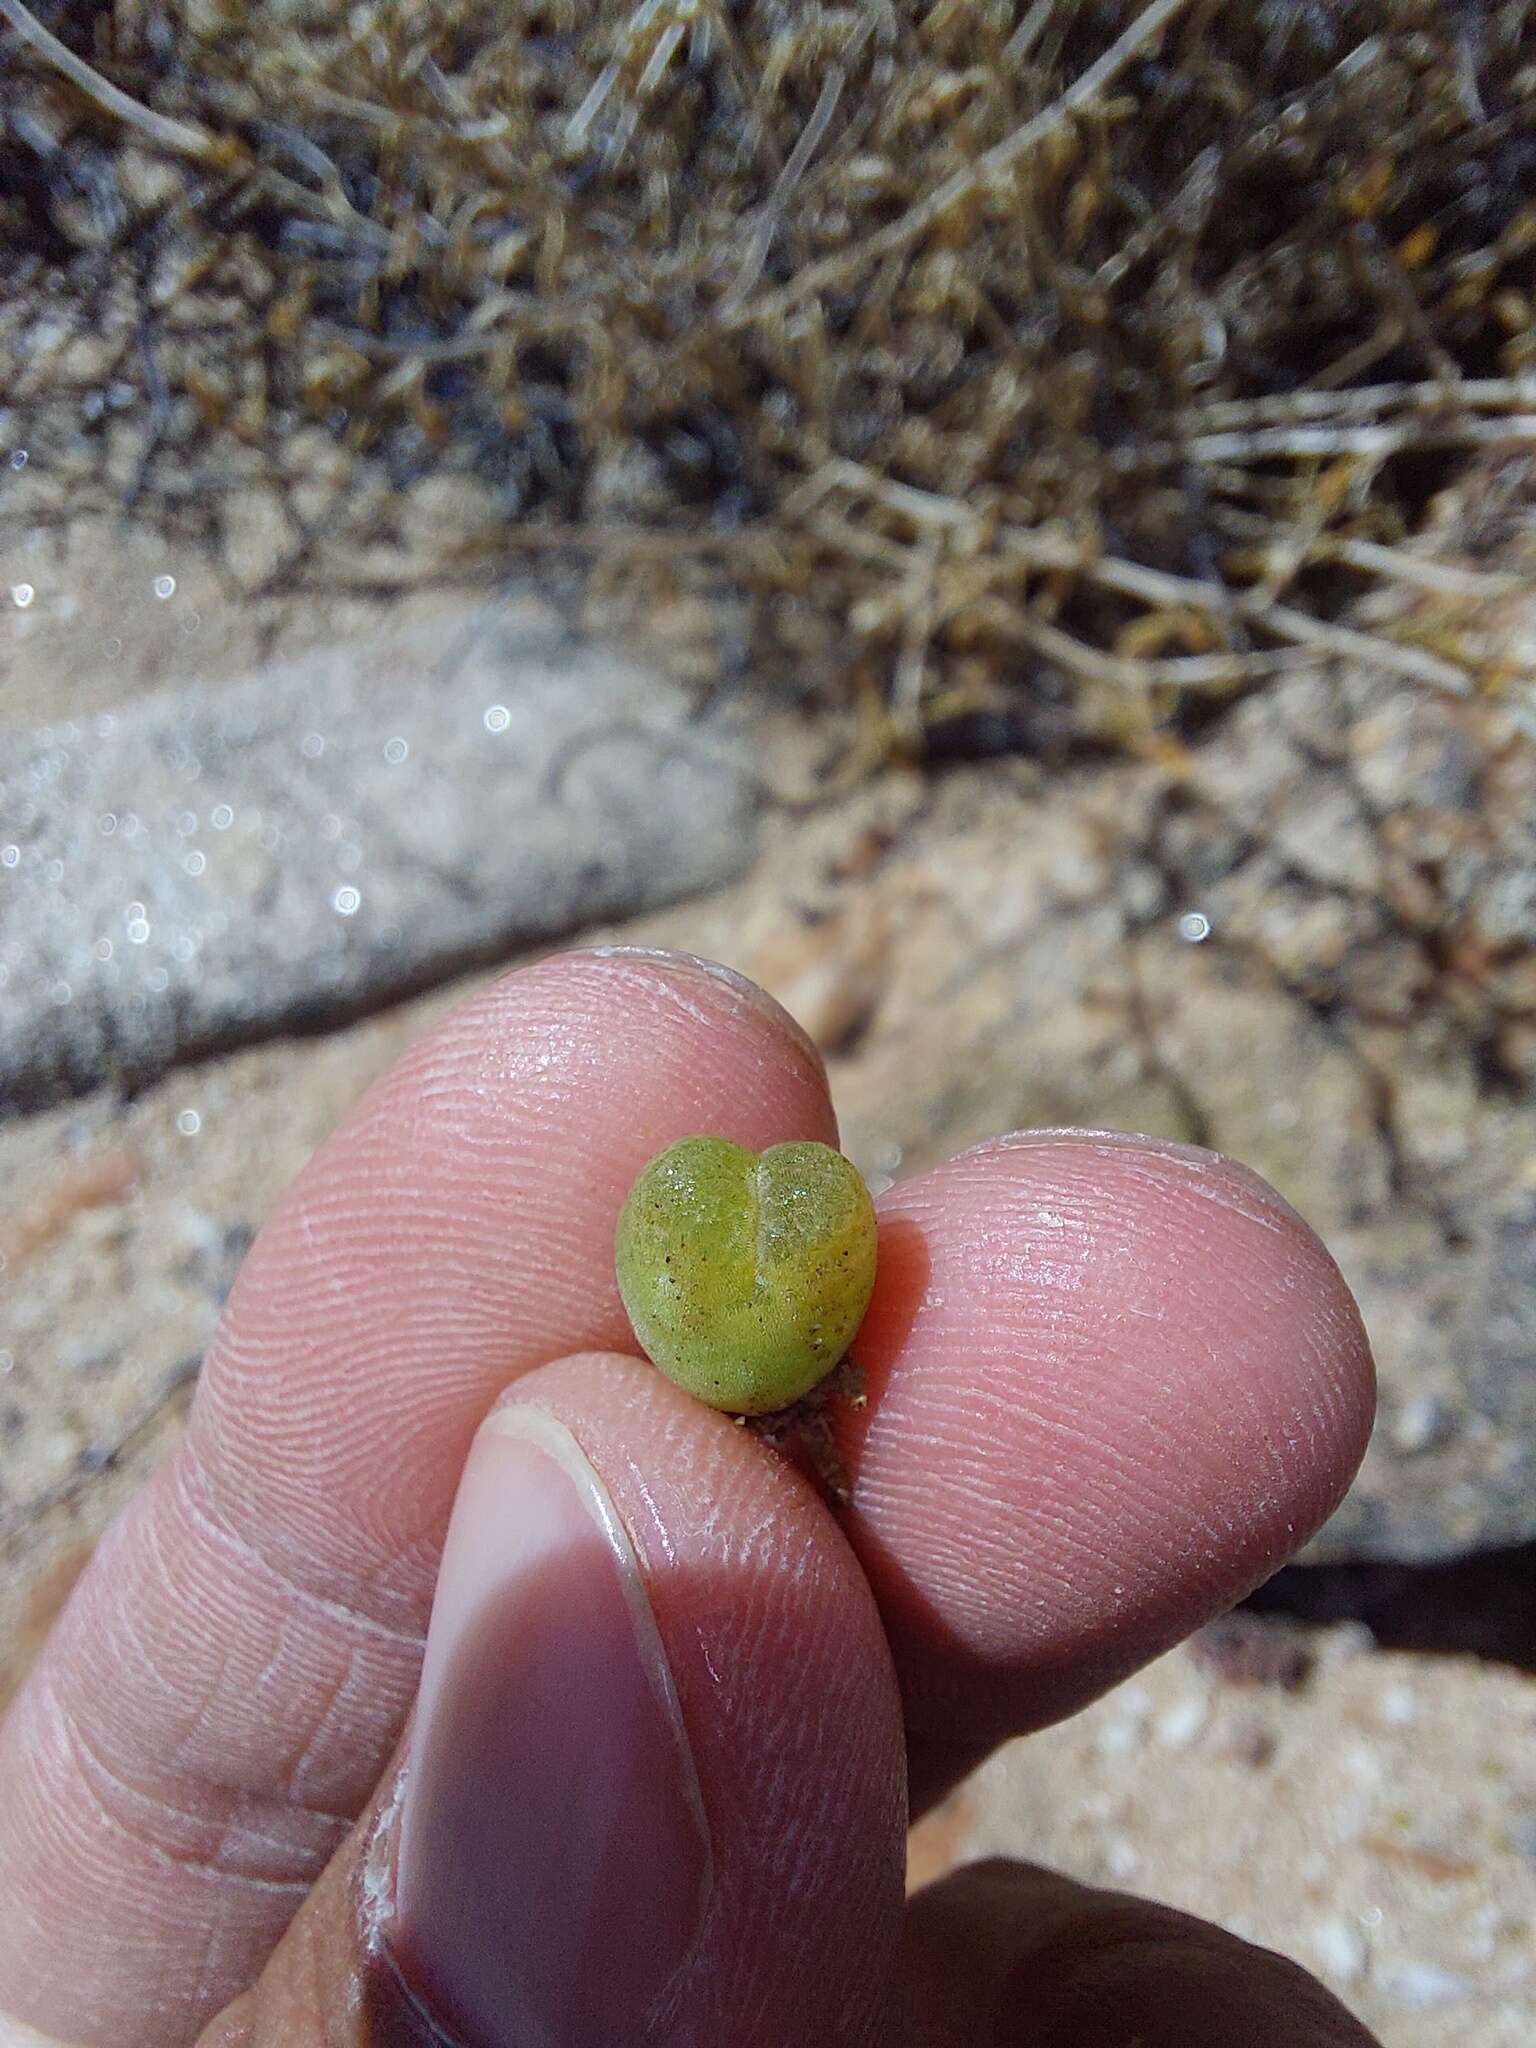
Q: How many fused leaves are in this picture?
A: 2